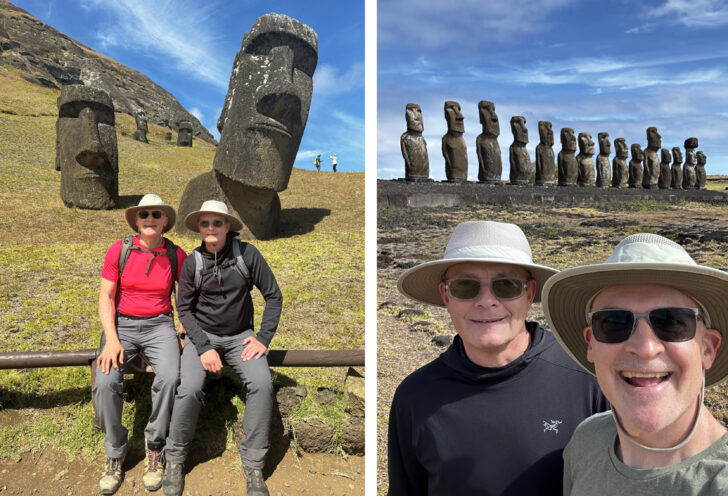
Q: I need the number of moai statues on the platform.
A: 15